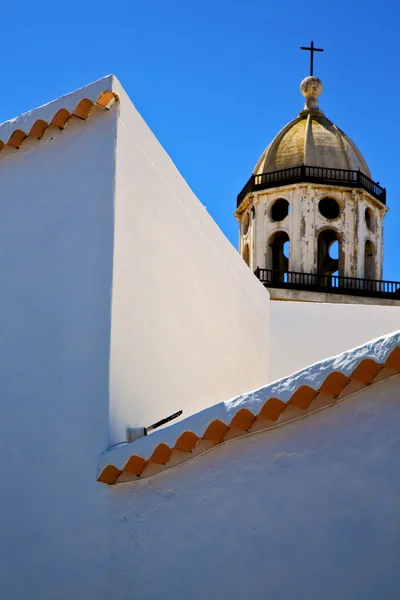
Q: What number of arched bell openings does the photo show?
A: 4